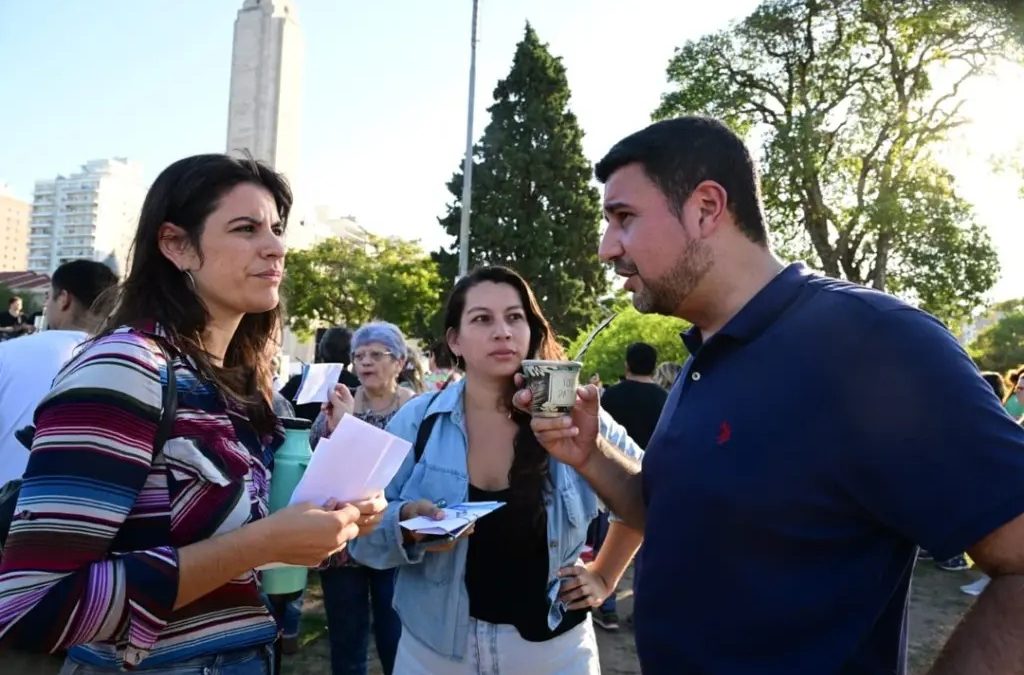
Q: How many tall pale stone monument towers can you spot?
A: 1